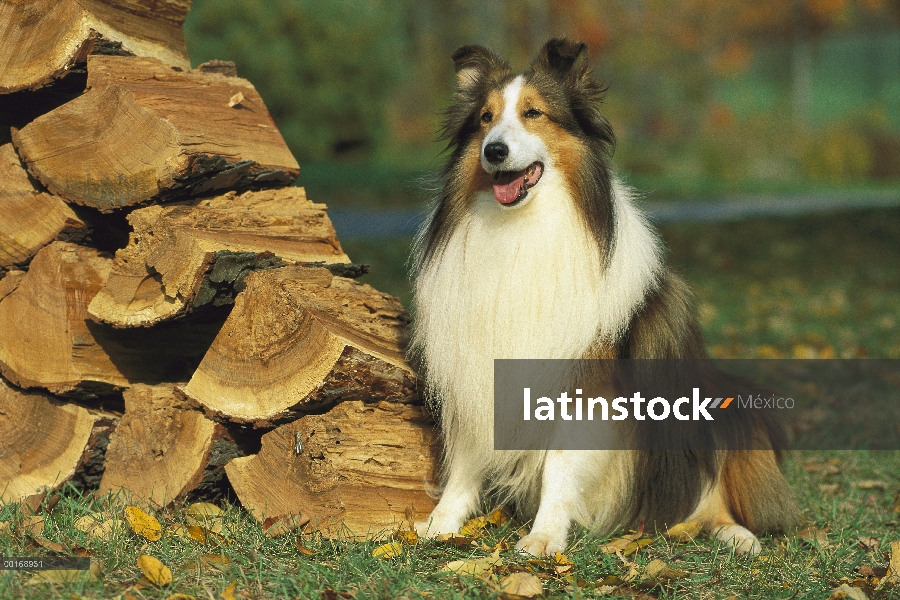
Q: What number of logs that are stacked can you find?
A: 9